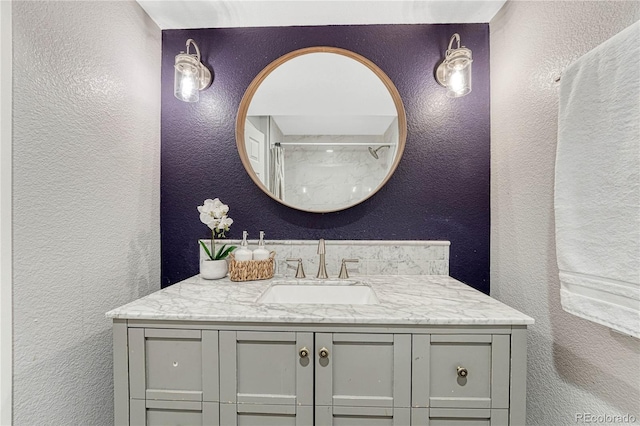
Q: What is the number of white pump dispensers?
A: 2